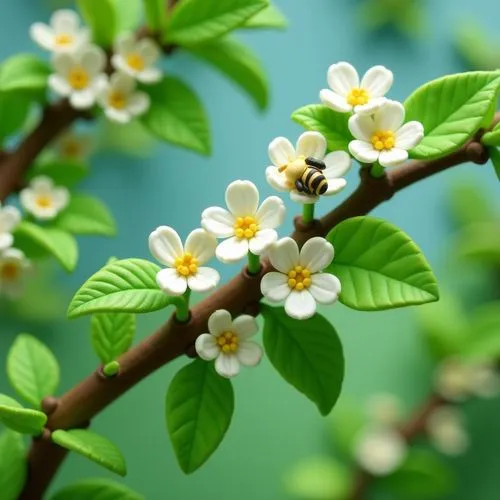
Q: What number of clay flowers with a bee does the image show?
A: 1